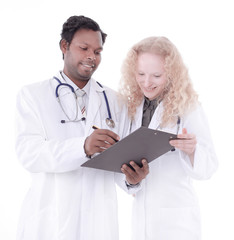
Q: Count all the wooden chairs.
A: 0